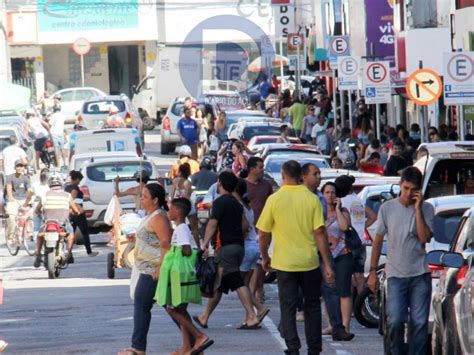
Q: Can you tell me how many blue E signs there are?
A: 1